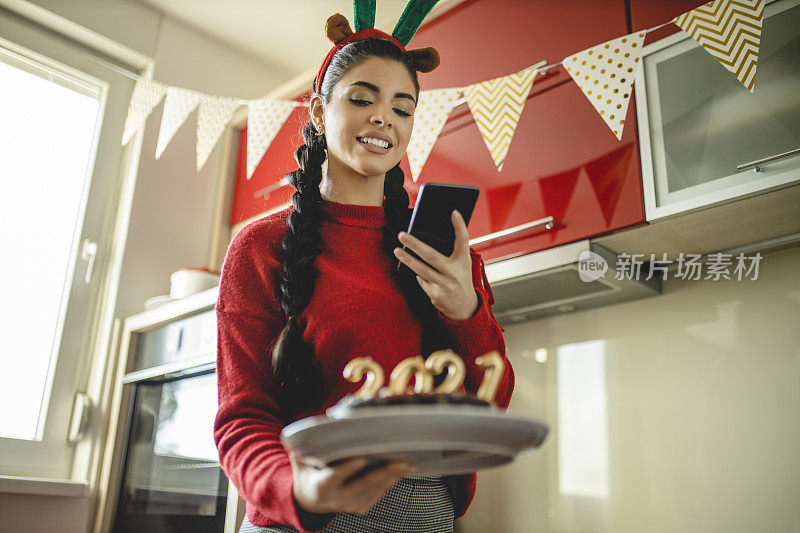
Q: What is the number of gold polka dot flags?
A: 4